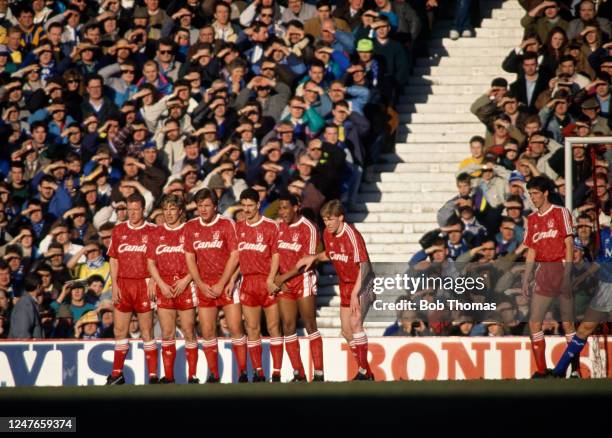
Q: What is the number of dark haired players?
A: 5